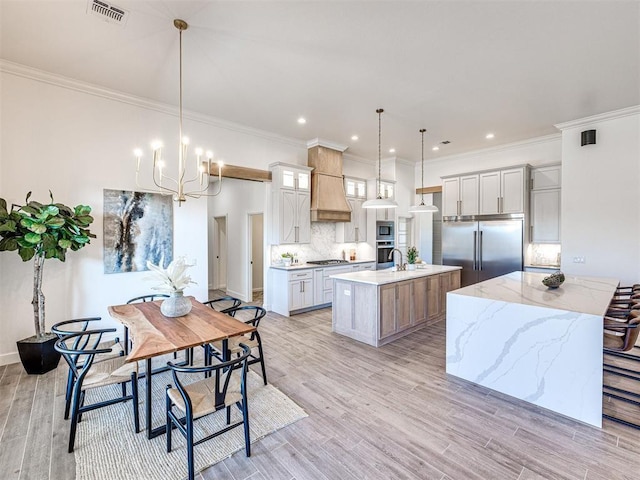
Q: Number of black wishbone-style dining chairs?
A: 6